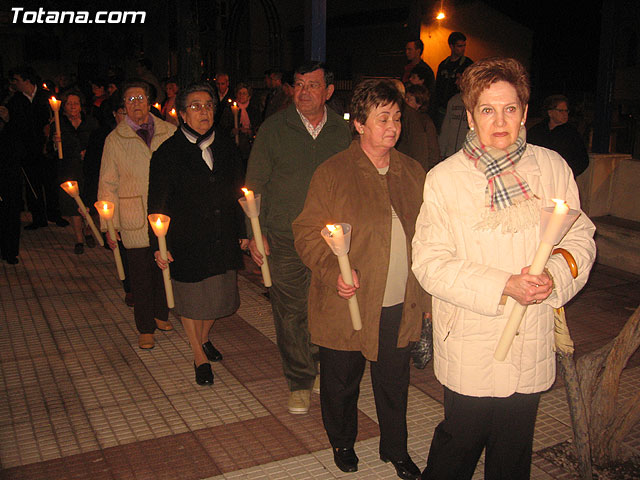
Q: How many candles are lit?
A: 12